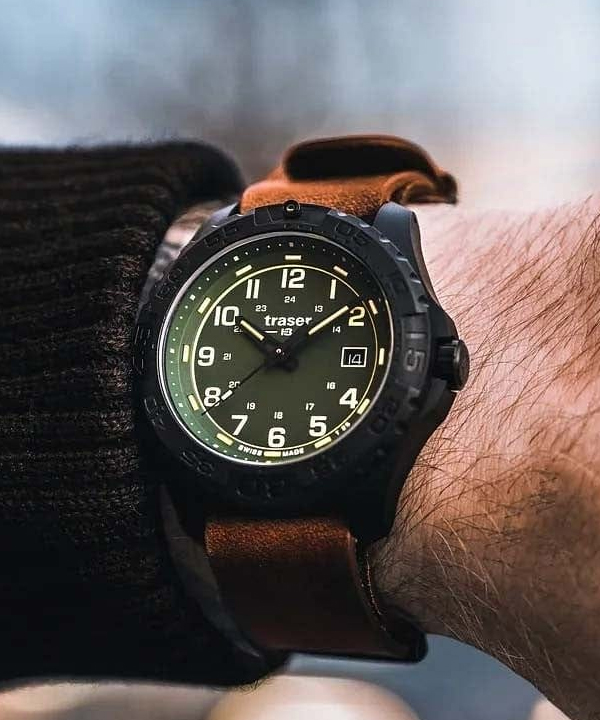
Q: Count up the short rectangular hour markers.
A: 12